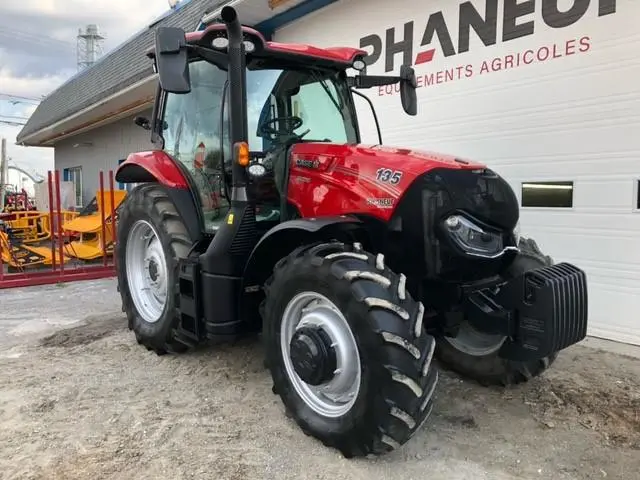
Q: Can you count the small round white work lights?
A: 4